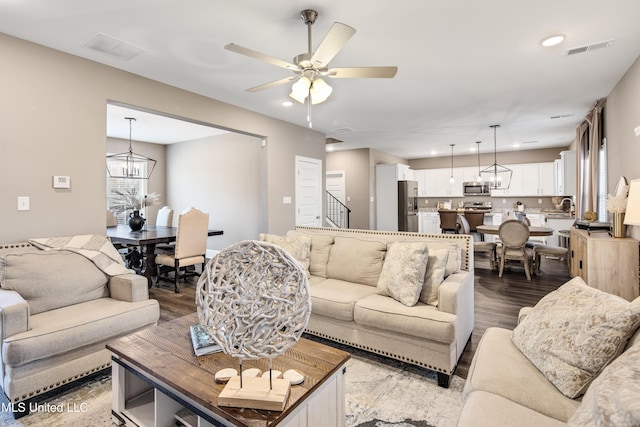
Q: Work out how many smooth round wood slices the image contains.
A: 4